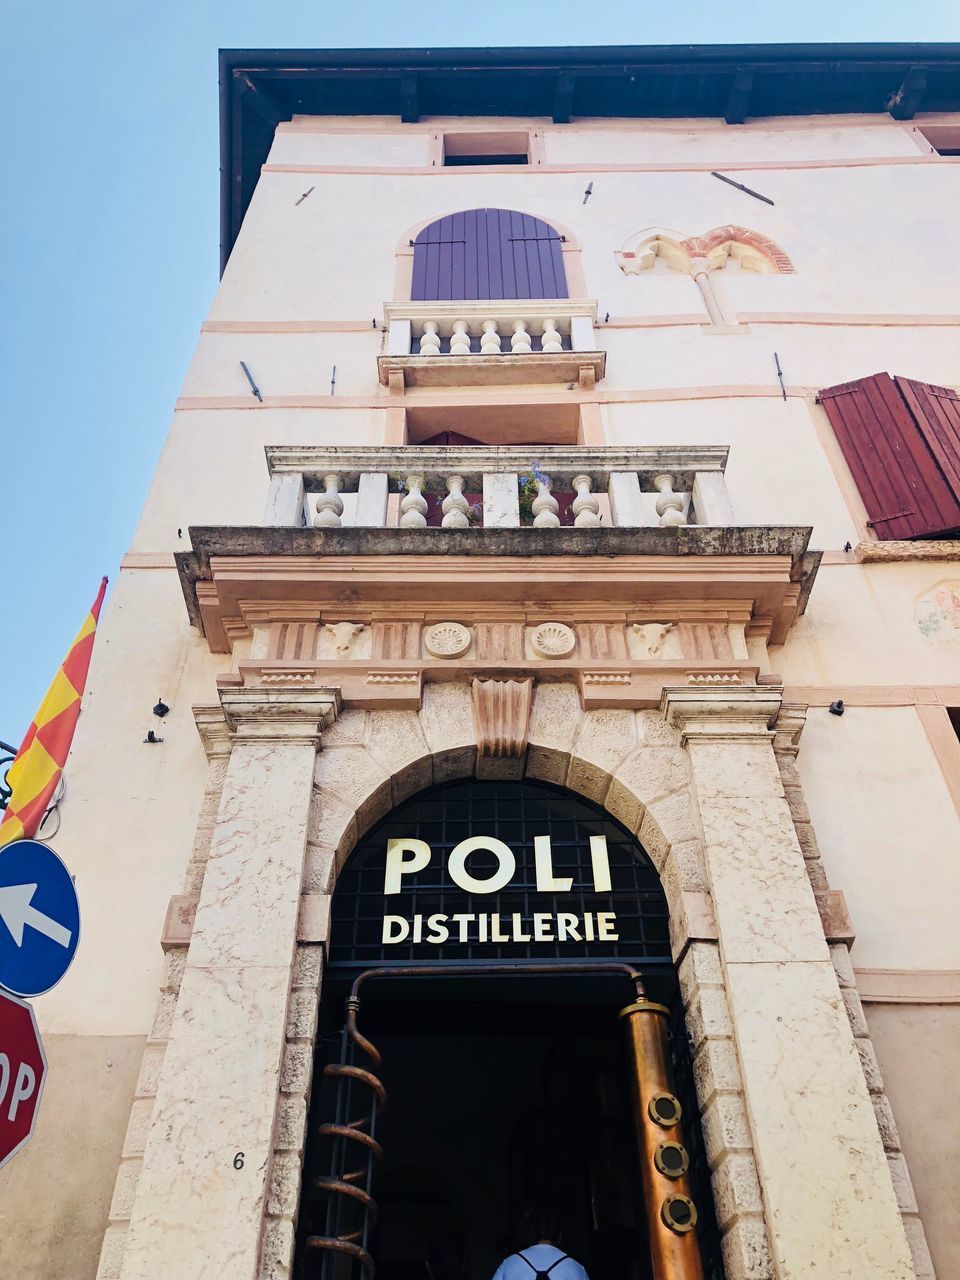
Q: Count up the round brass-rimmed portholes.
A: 3